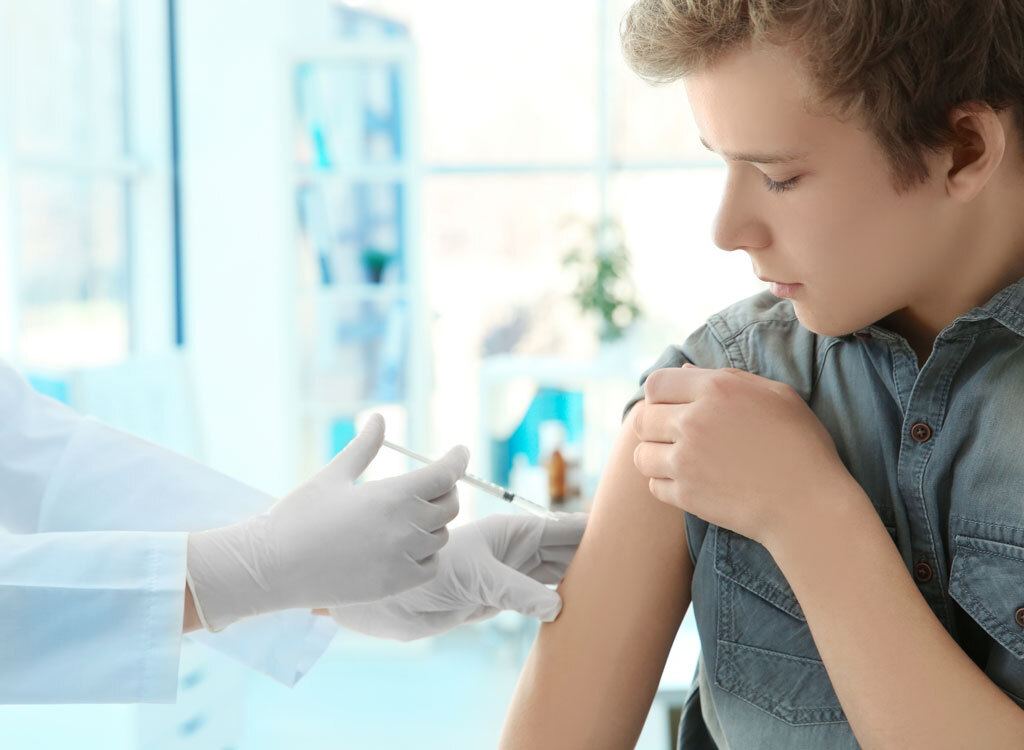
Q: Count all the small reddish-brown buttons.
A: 3